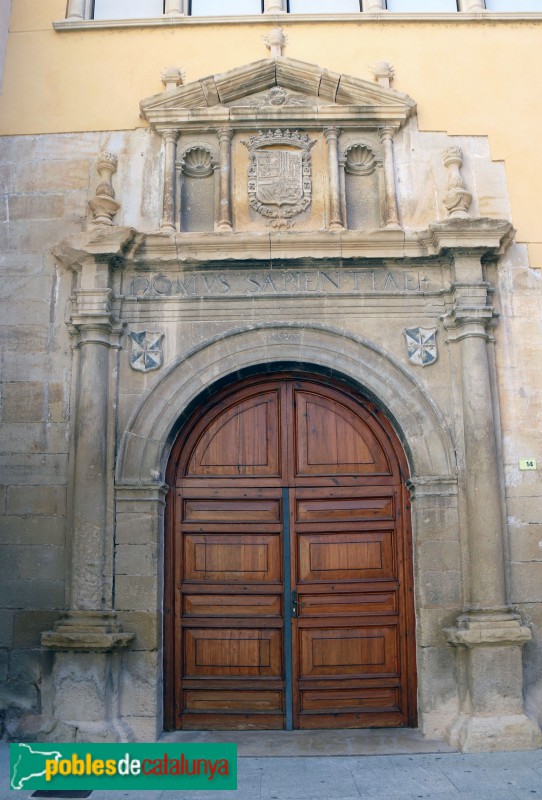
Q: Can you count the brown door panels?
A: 12